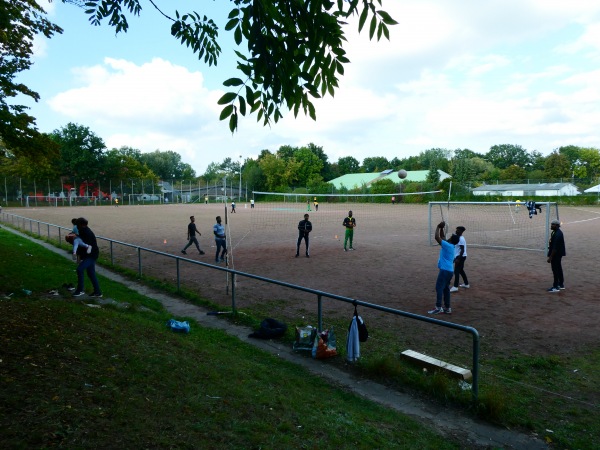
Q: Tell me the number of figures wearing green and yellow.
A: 1